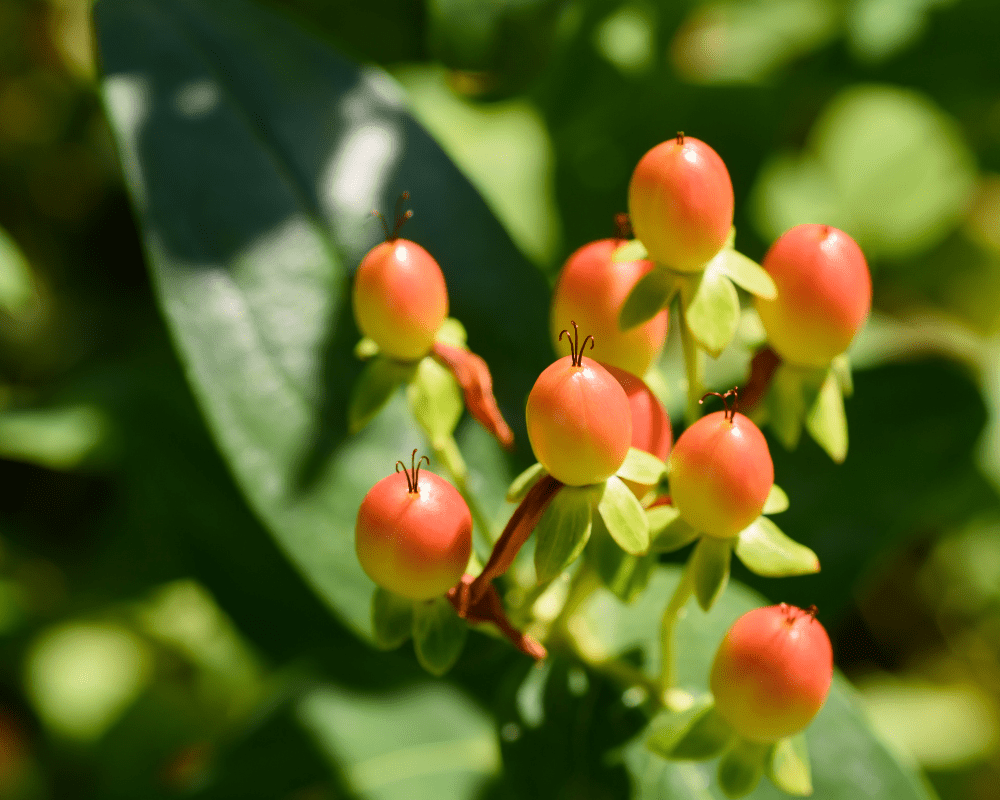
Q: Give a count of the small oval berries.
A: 9